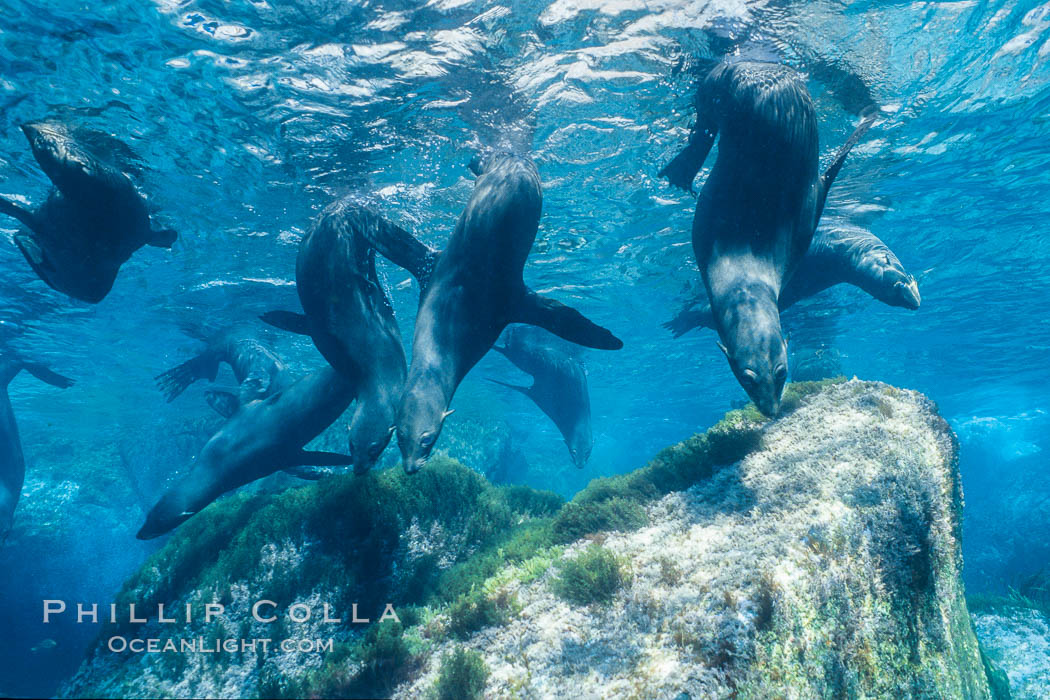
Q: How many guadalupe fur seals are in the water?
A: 9